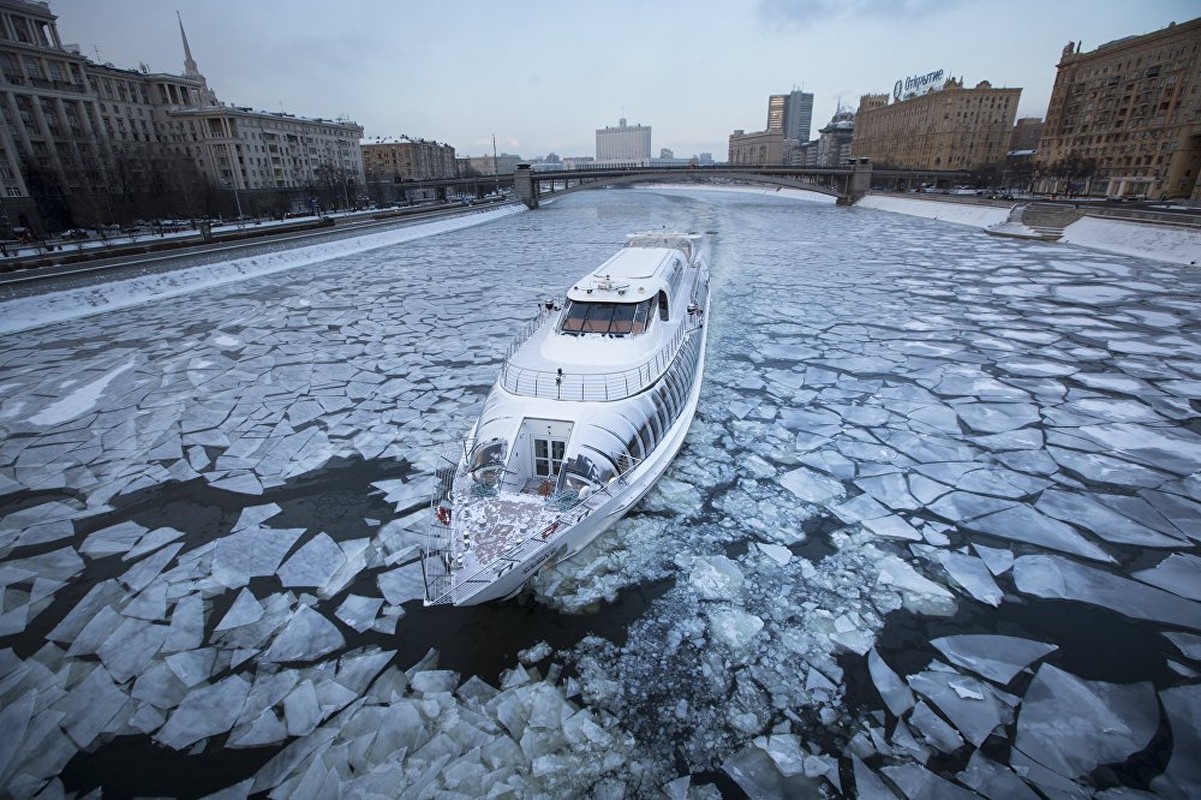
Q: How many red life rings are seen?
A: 2